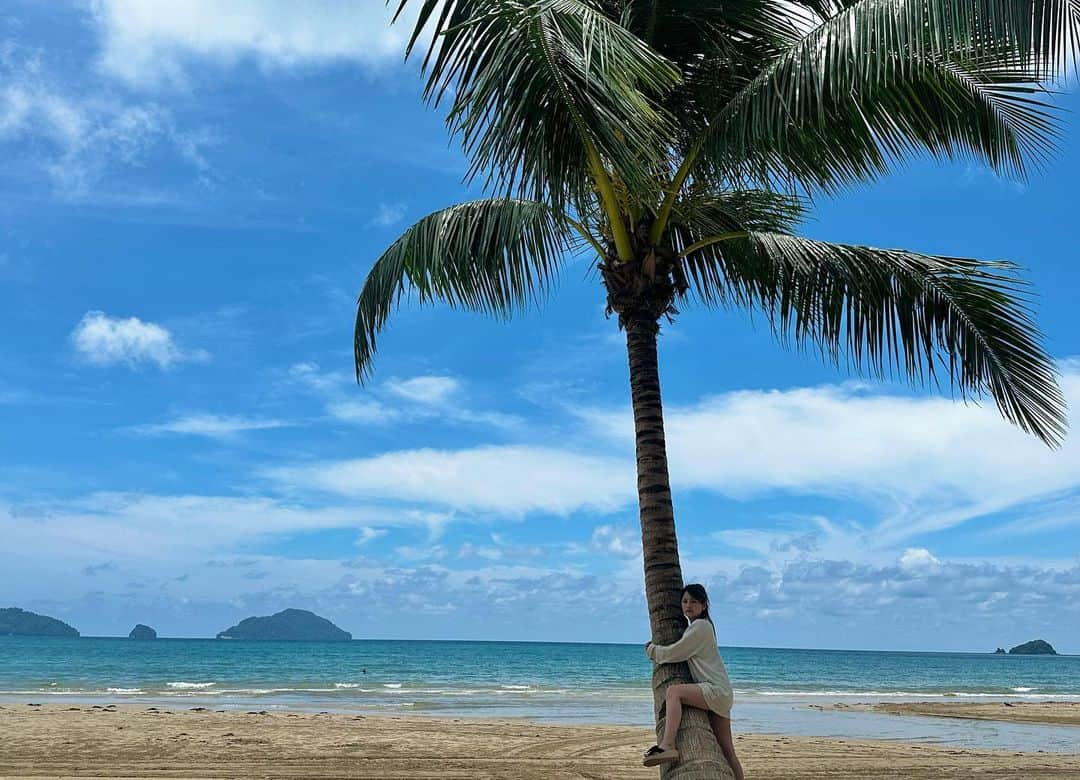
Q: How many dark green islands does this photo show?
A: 4